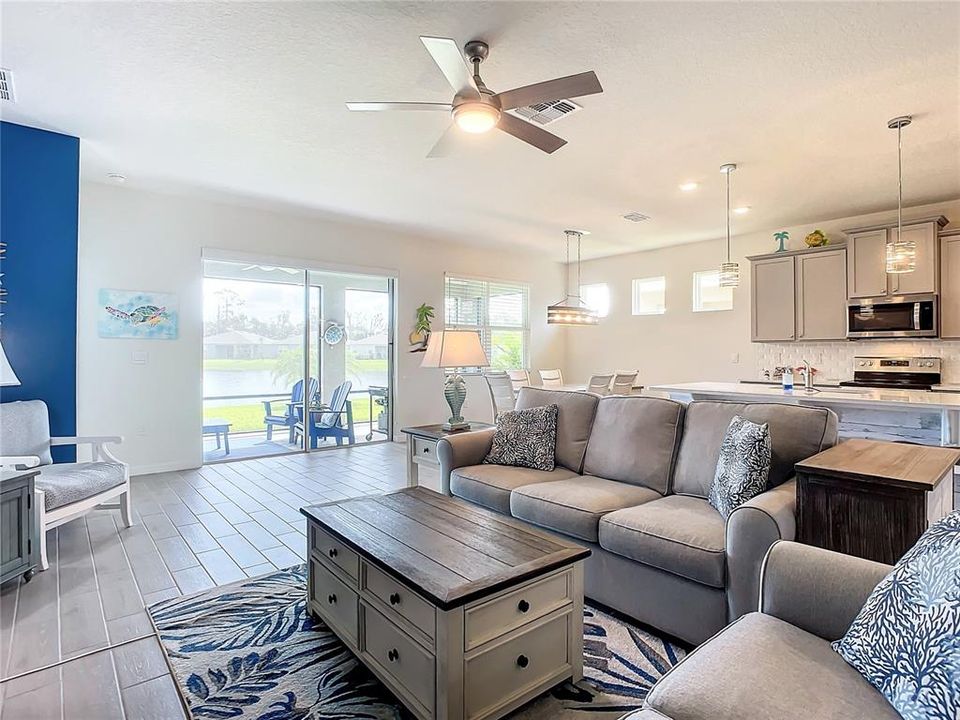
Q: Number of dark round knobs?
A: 7